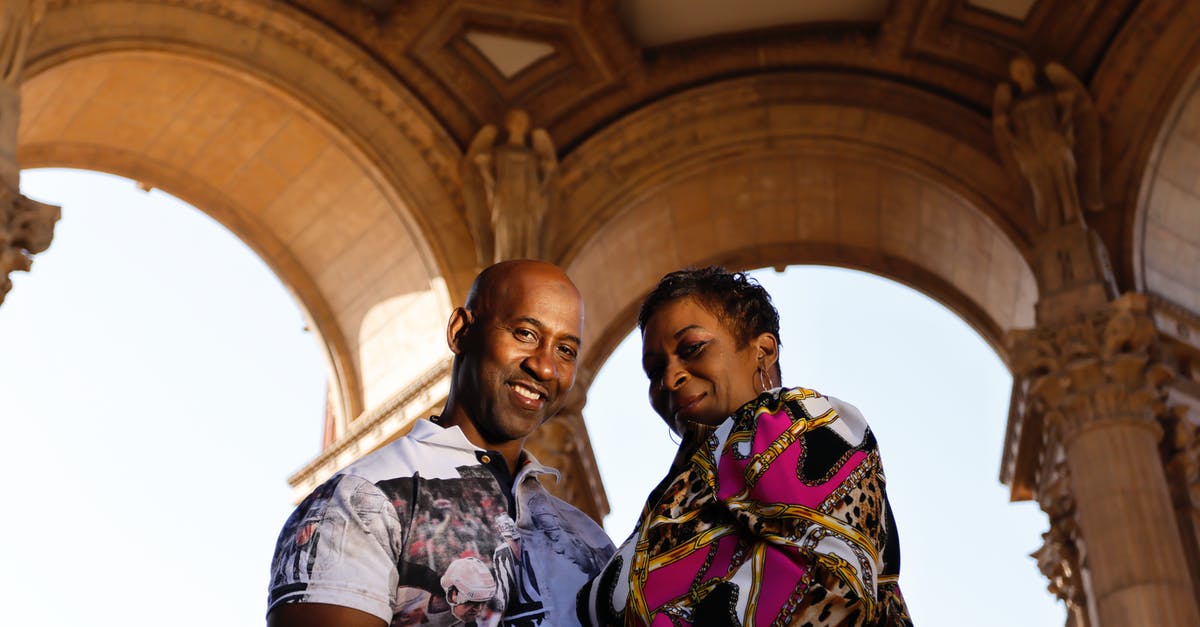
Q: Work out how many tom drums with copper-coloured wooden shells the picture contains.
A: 0